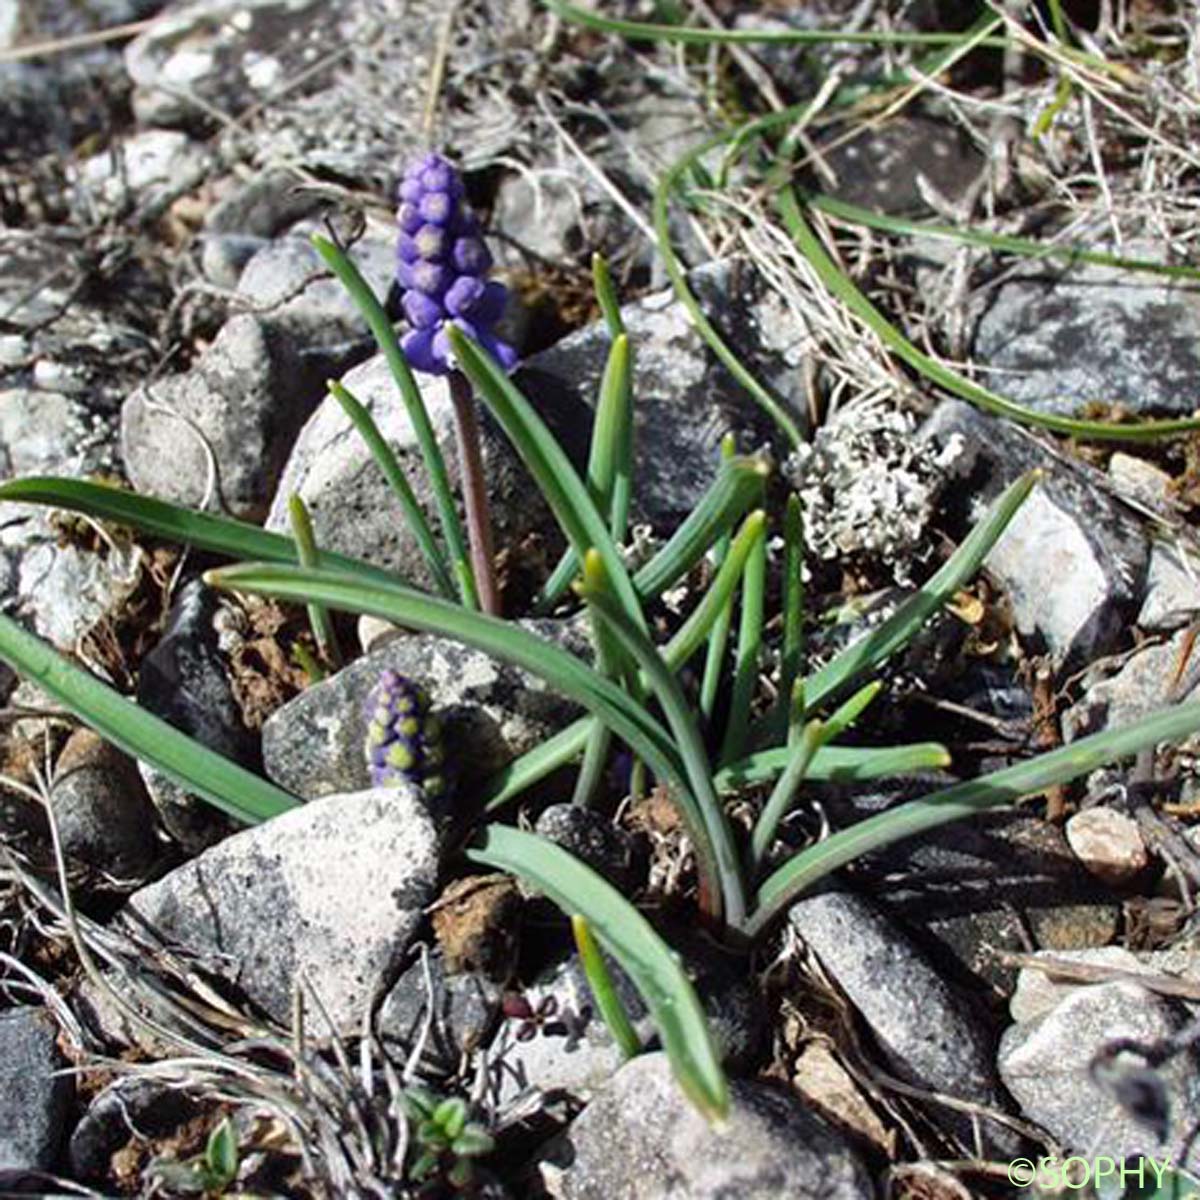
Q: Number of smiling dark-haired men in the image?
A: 0